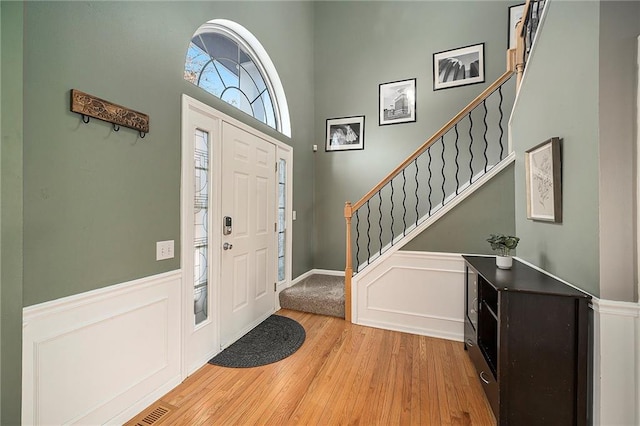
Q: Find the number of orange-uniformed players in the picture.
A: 0